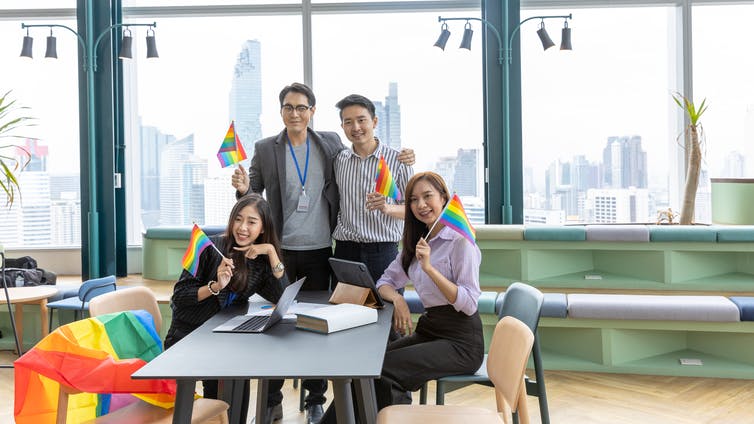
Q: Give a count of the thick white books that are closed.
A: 1